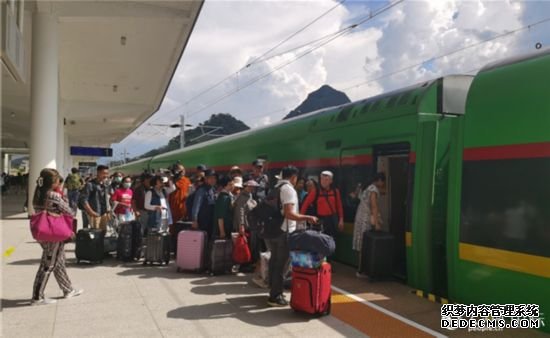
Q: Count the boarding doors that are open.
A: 1